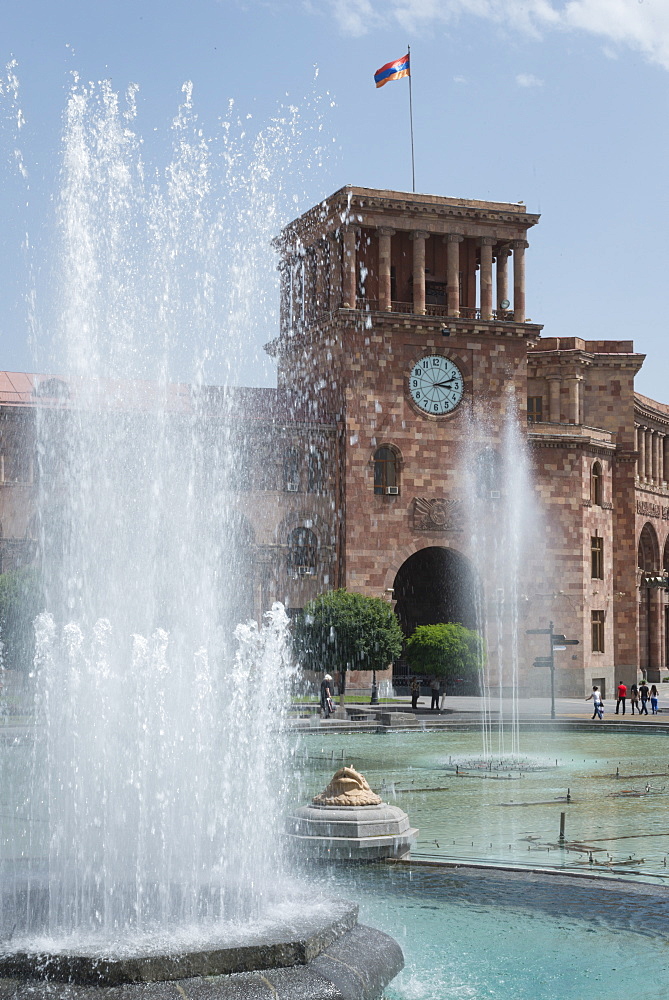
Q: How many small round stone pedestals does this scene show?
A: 1